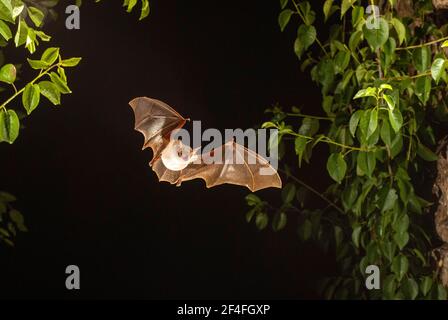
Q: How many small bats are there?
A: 1